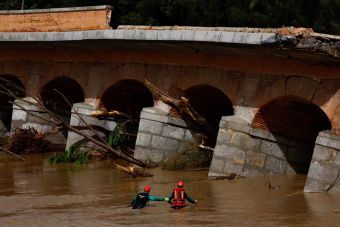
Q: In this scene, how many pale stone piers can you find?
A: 5